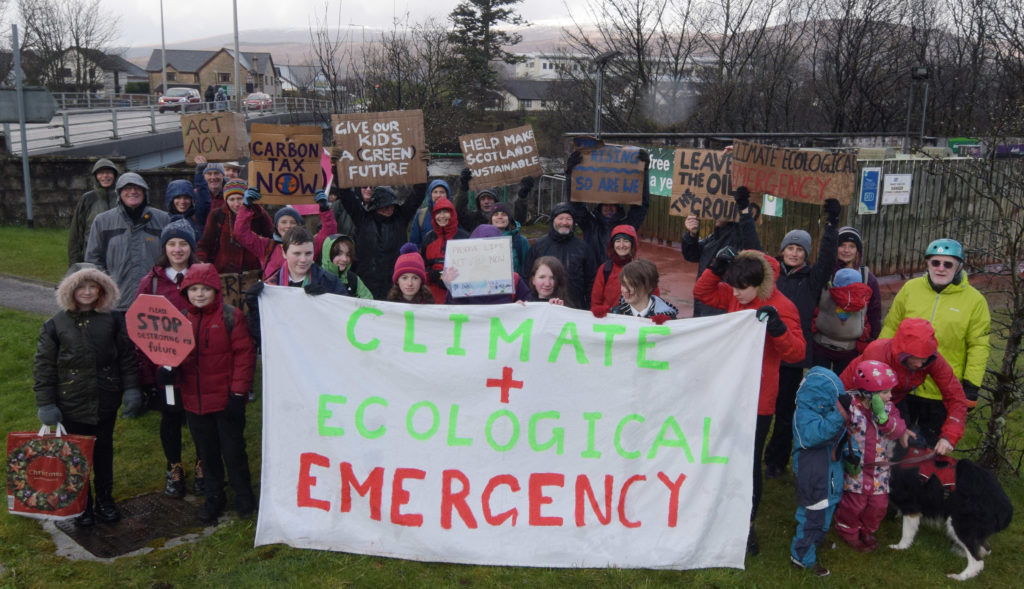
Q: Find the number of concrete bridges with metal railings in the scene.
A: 1